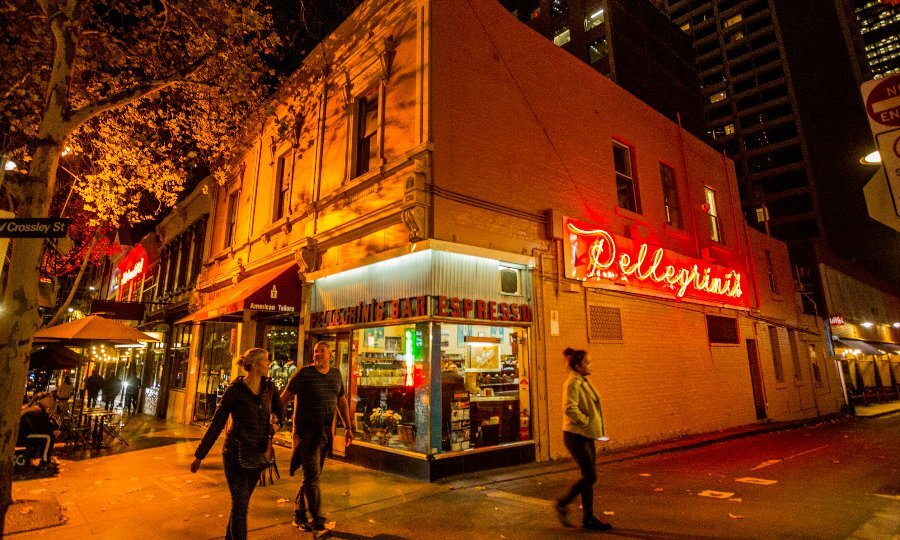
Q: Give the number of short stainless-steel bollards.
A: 0